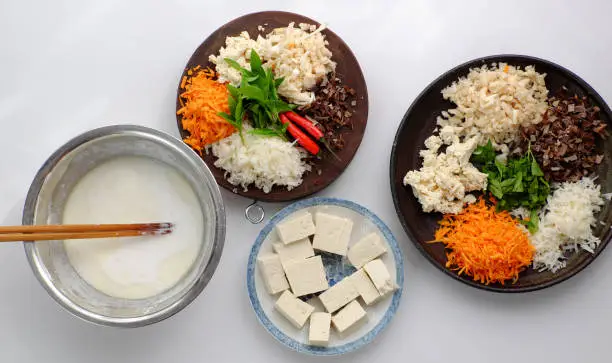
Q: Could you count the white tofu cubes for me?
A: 12